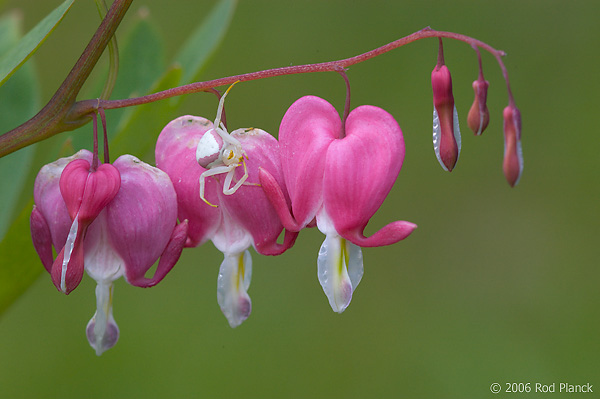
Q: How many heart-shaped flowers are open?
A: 3